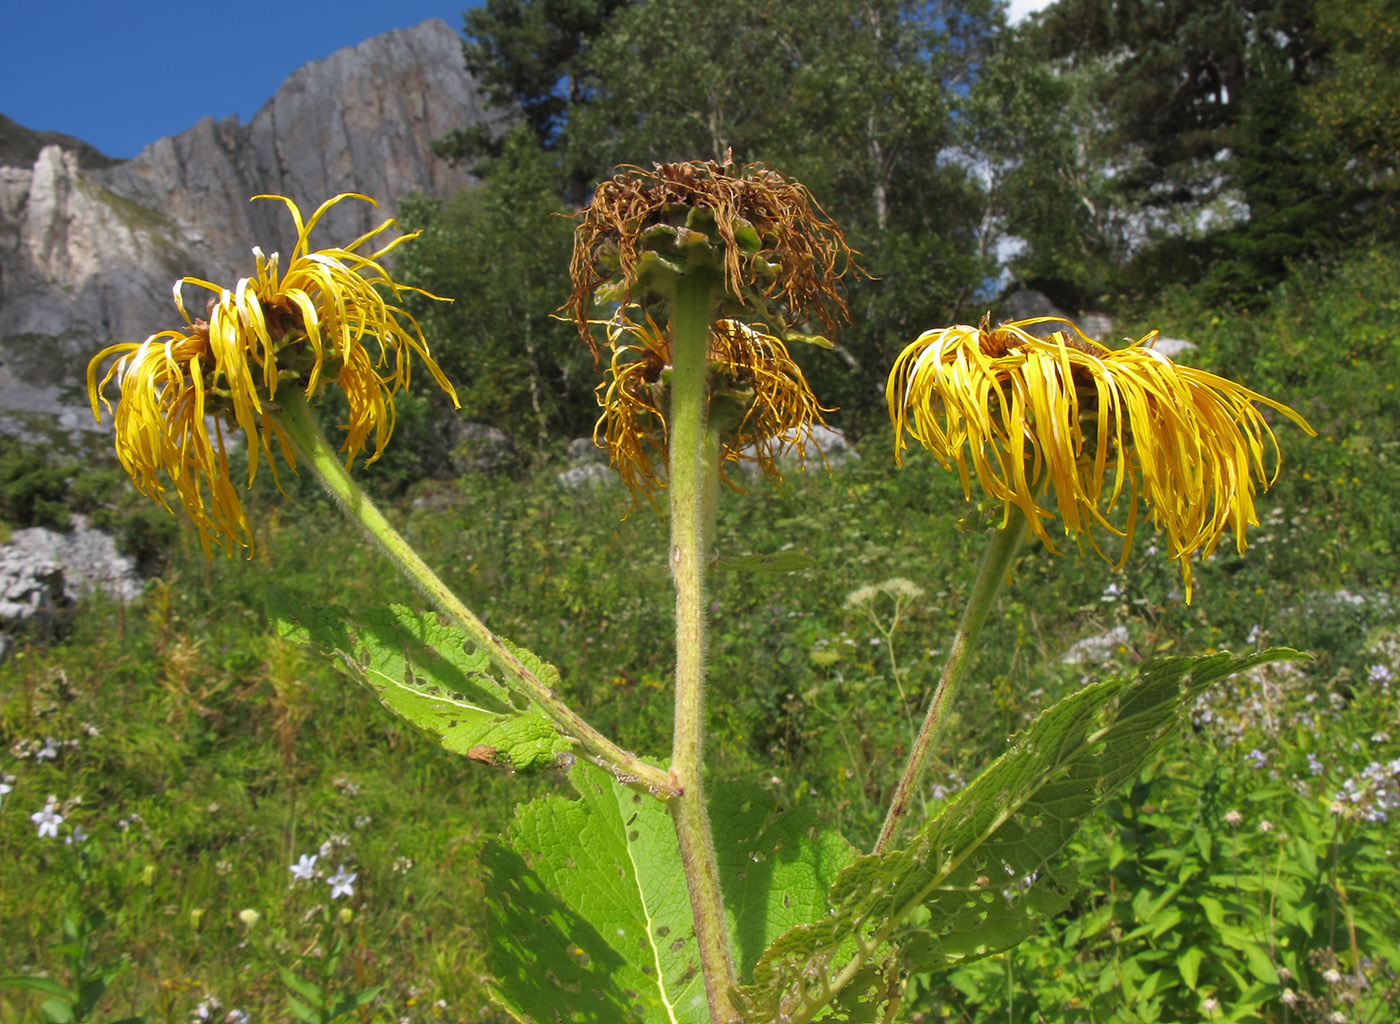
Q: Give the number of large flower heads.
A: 4